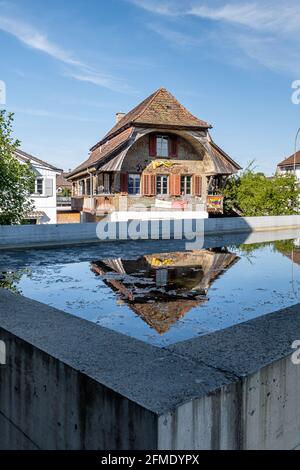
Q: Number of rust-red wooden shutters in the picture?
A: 8